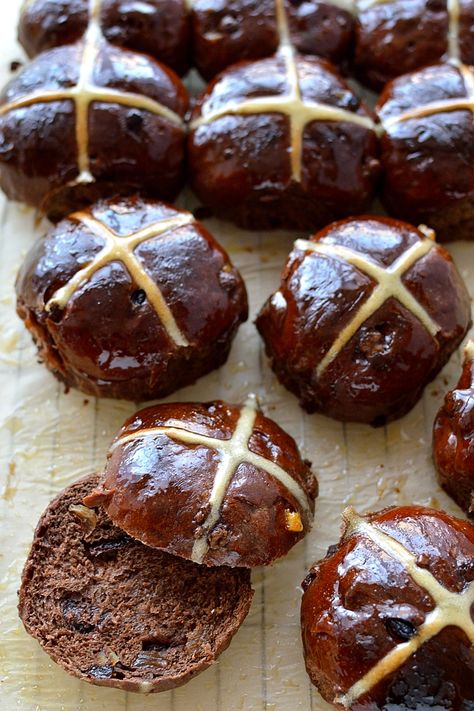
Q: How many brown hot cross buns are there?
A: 11